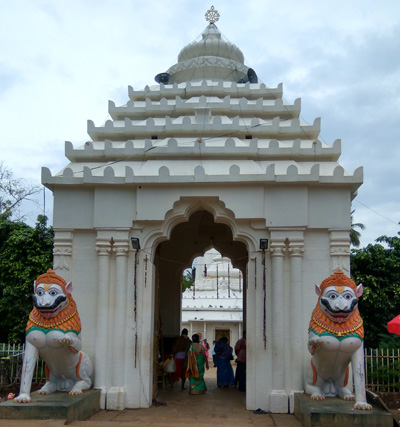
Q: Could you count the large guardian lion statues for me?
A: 2